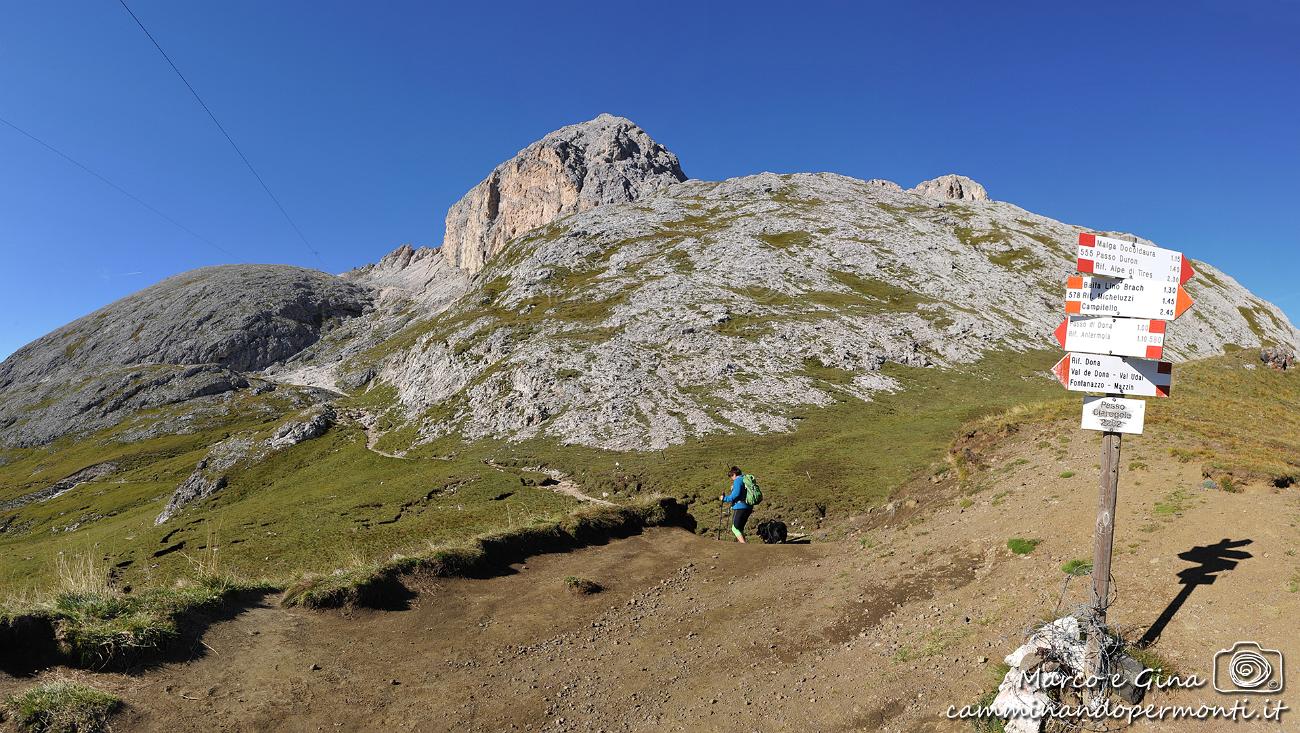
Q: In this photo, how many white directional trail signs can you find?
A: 4